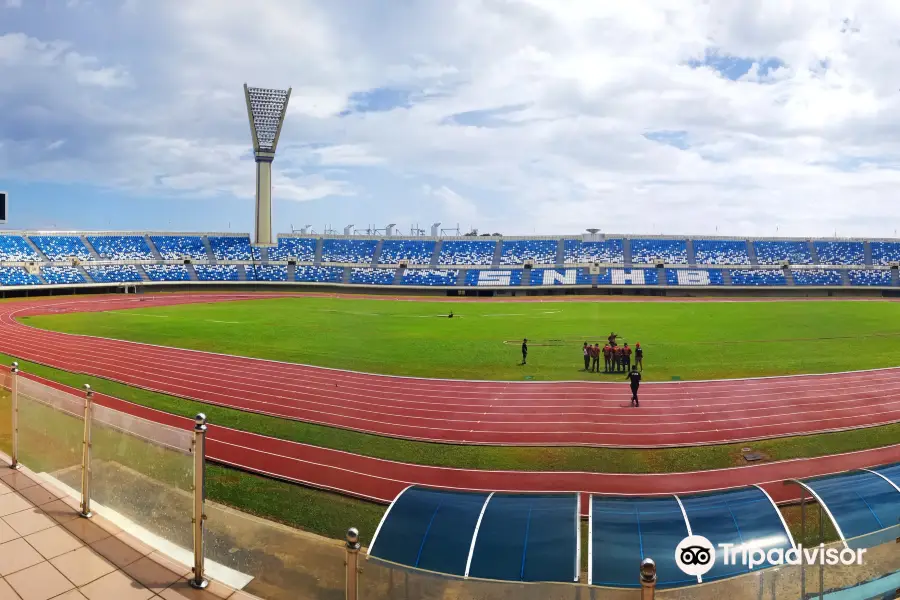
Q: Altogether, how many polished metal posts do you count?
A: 5